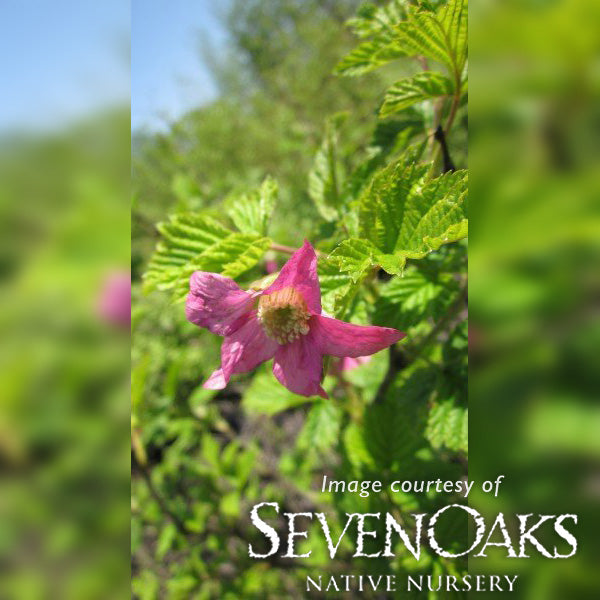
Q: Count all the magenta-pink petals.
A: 5